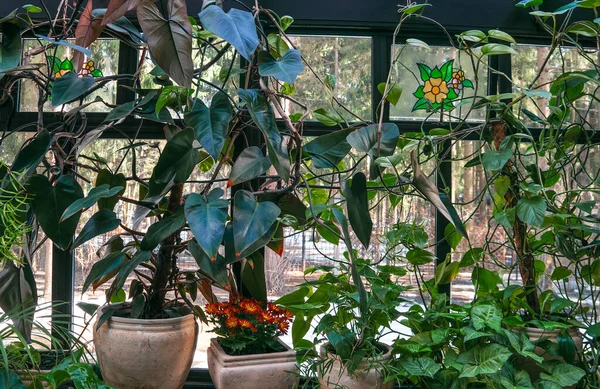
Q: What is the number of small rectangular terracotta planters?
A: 1